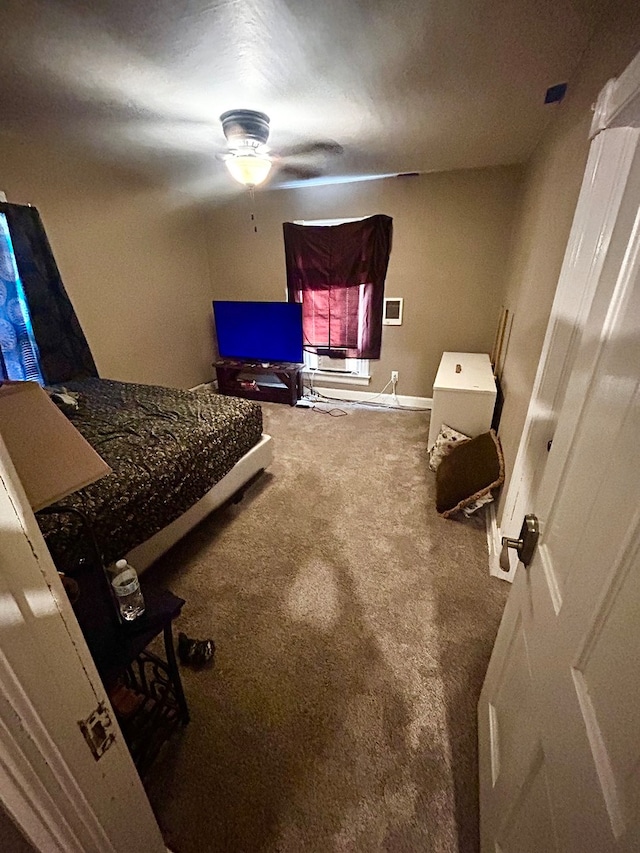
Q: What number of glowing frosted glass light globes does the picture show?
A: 1